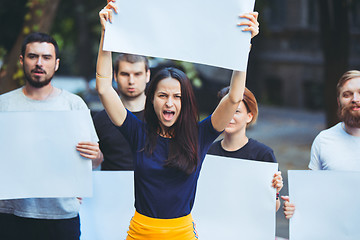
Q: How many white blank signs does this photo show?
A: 5